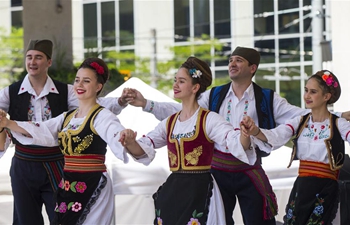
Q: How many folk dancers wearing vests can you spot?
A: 5